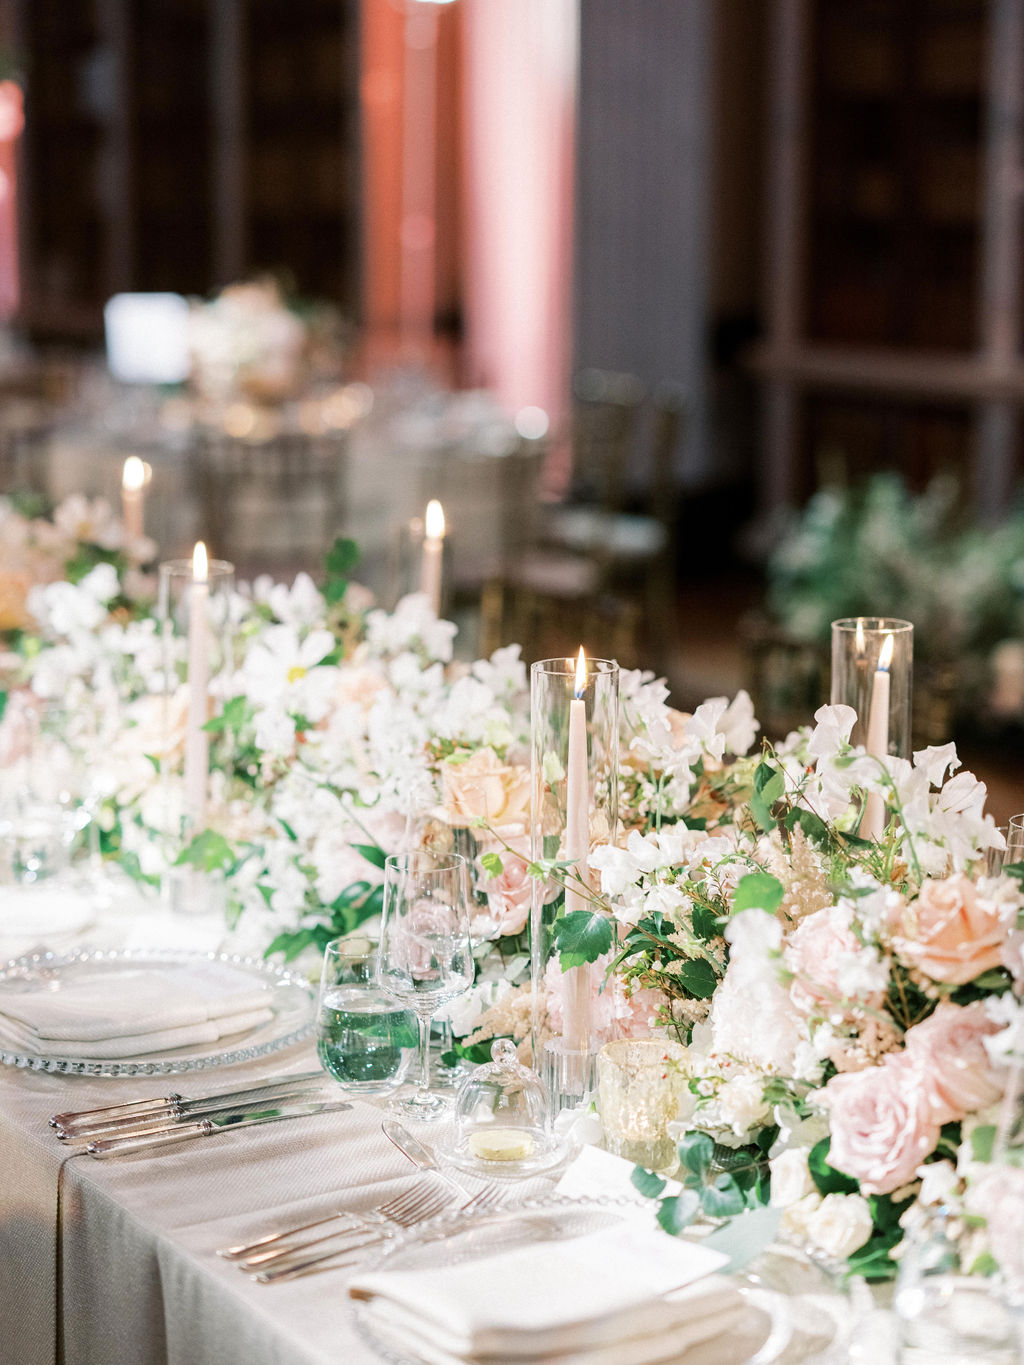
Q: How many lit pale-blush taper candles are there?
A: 5